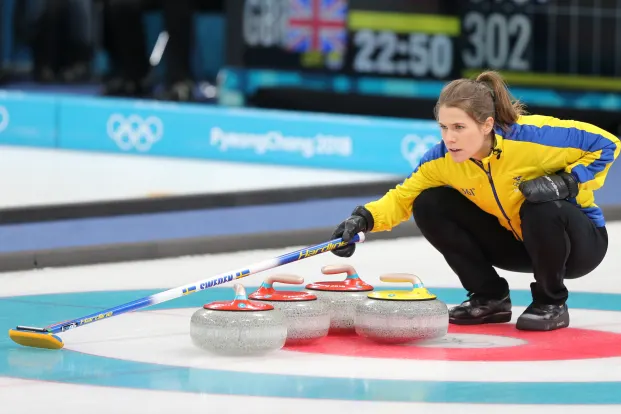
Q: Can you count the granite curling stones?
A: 4